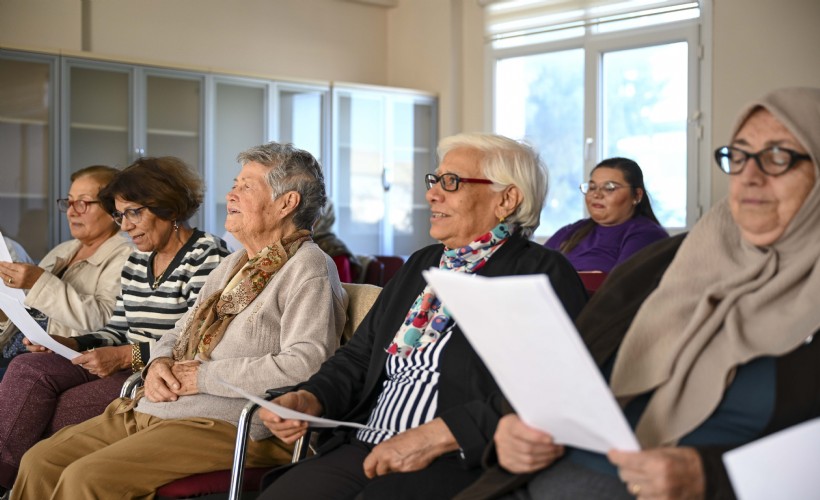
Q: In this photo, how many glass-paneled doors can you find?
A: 7